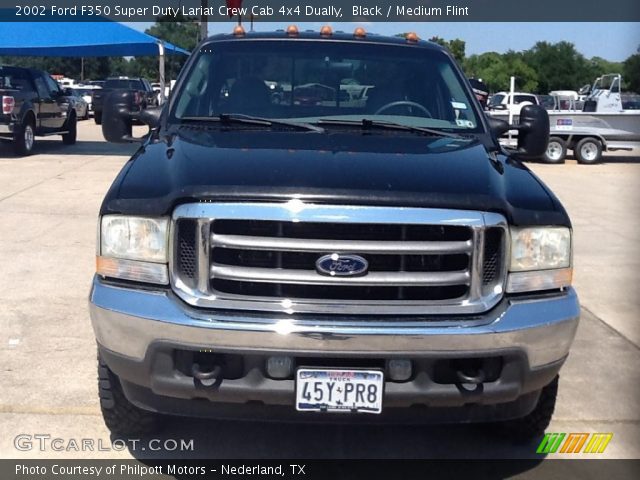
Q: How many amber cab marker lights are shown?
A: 5